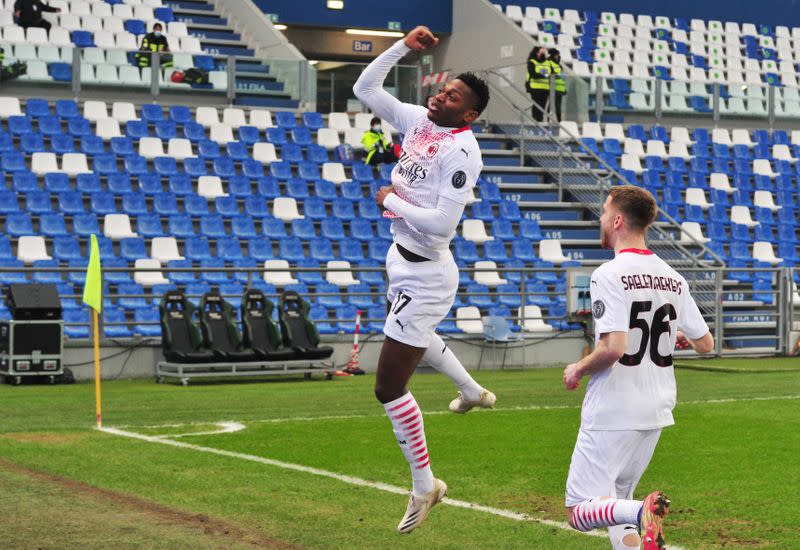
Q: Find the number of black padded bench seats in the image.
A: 4